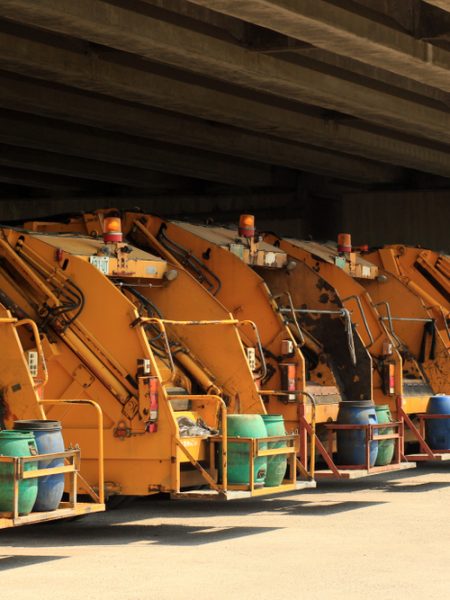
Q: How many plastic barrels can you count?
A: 7